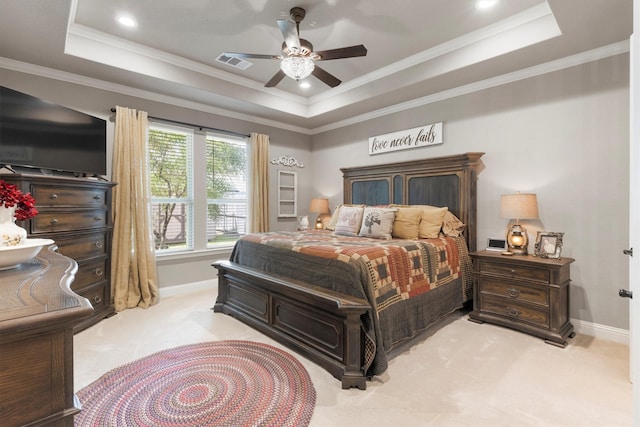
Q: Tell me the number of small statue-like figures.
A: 0